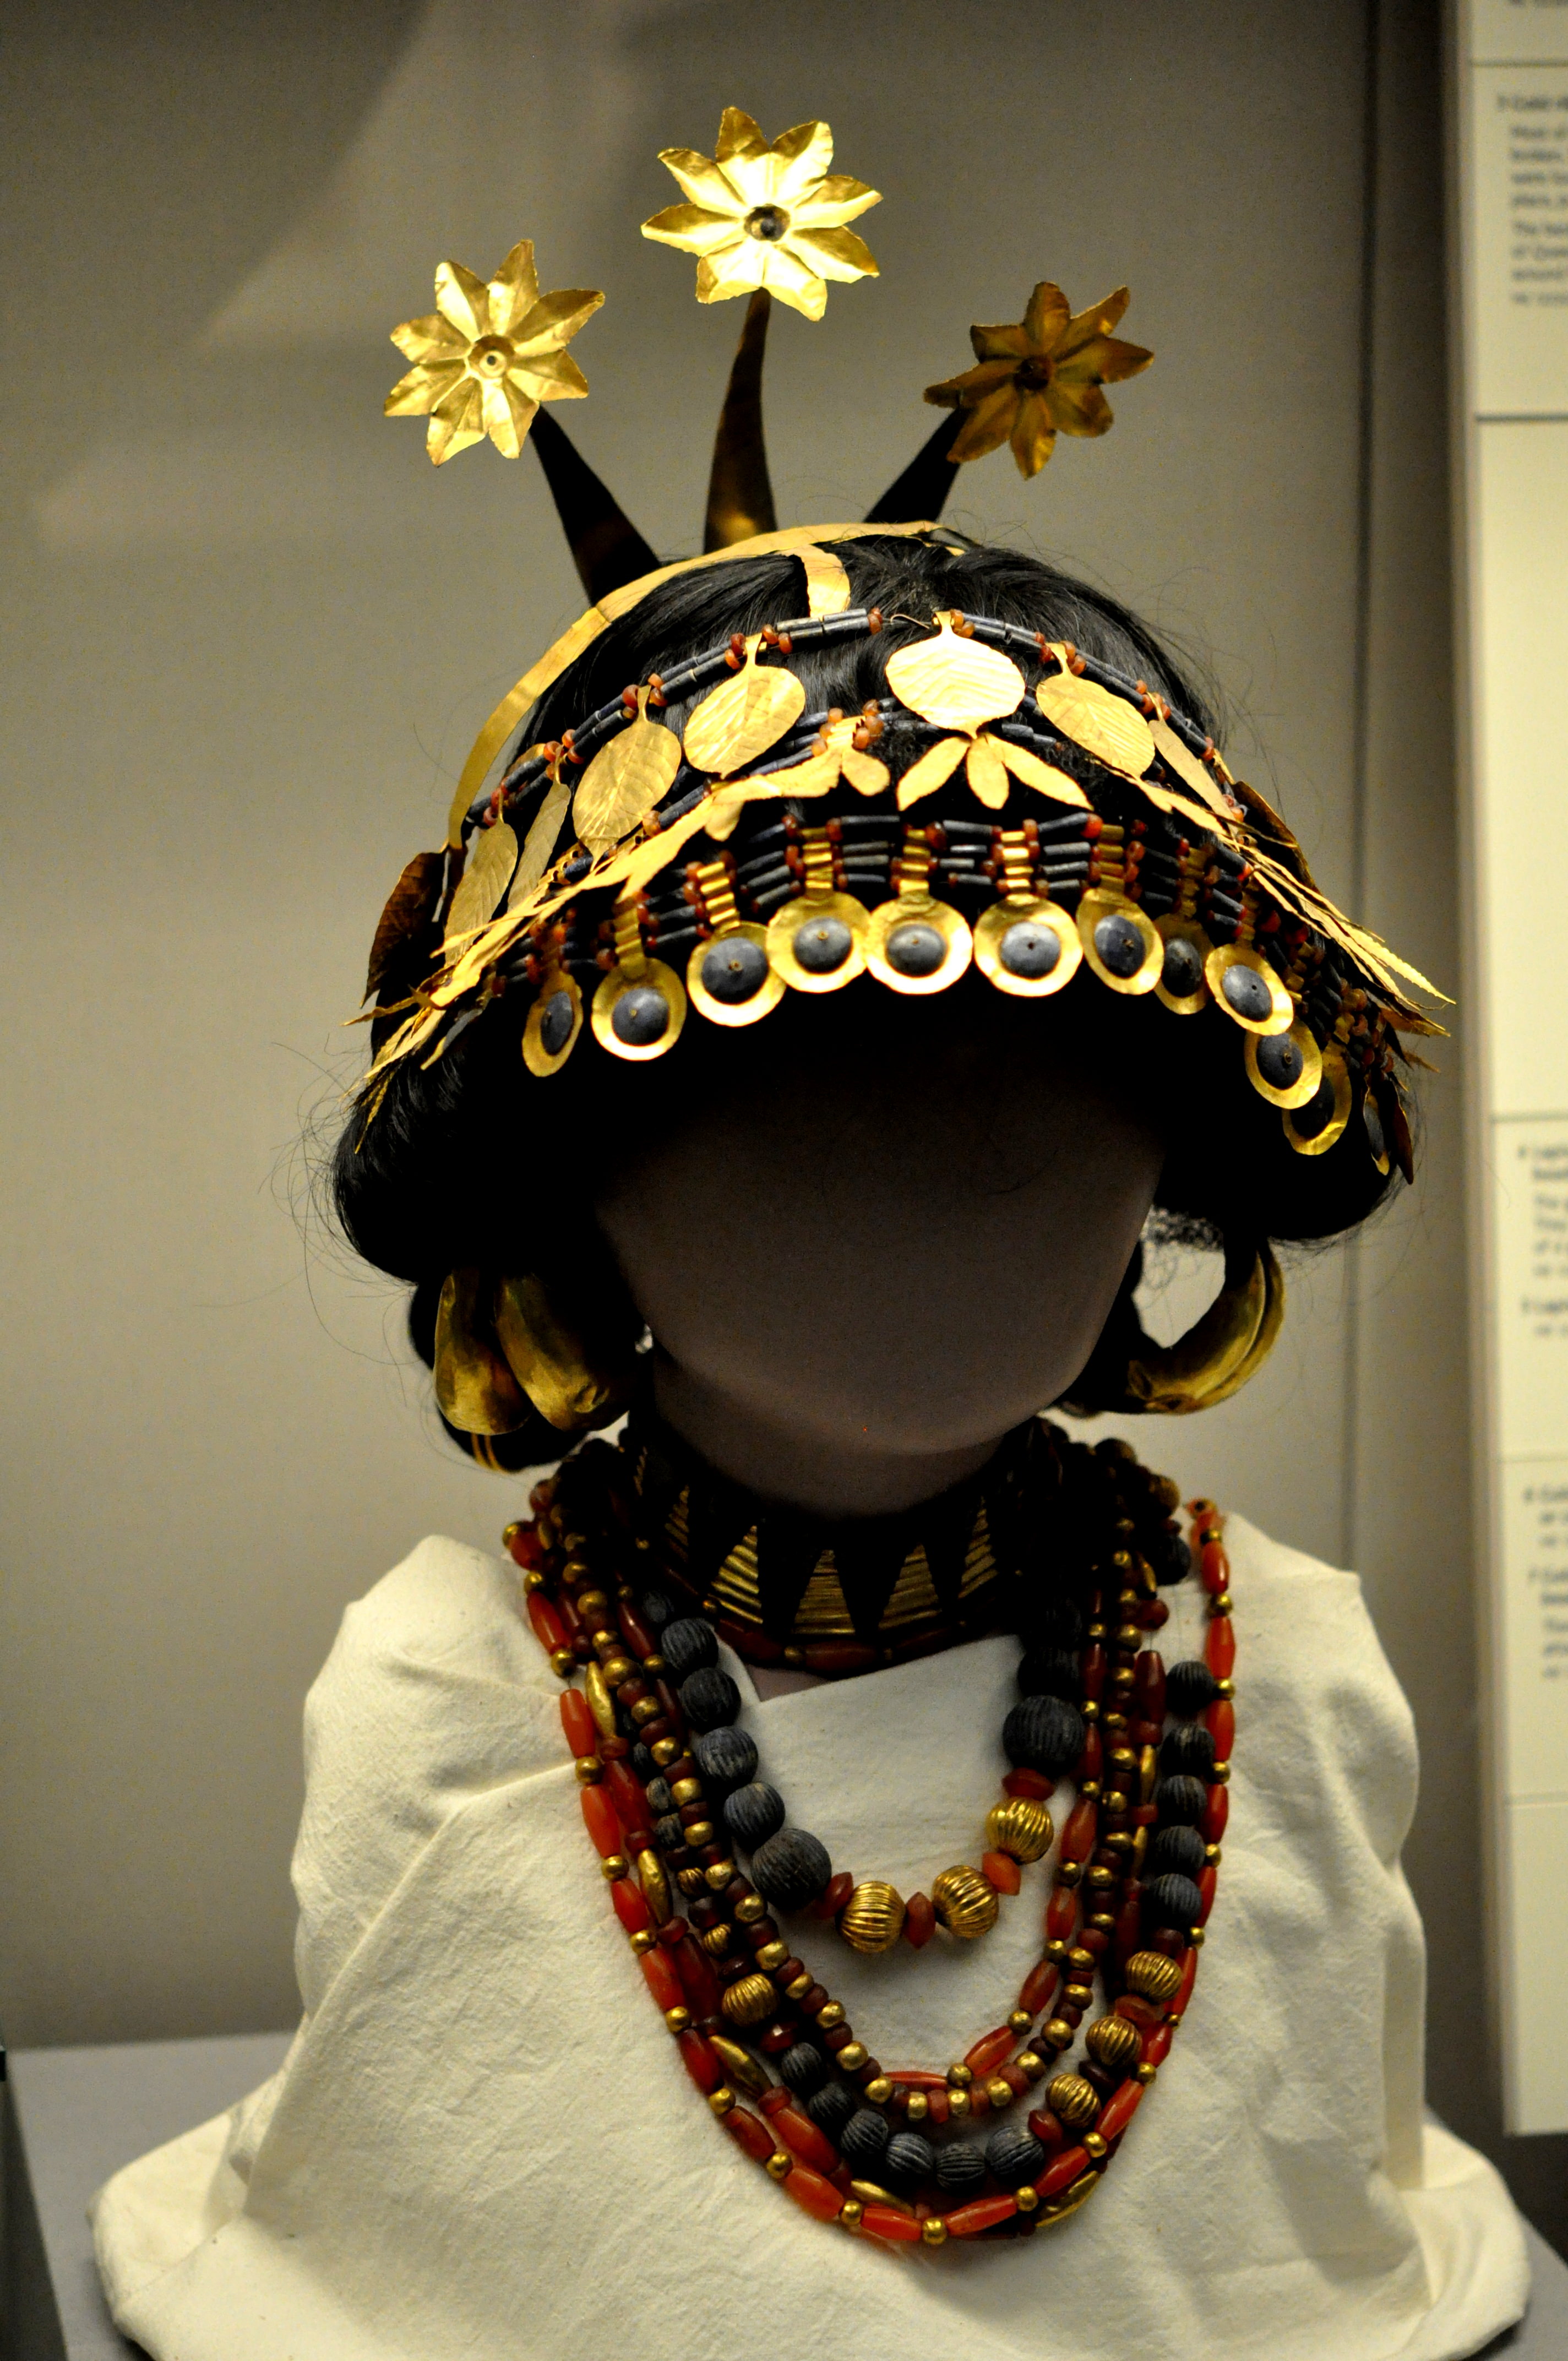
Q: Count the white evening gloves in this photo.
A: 0